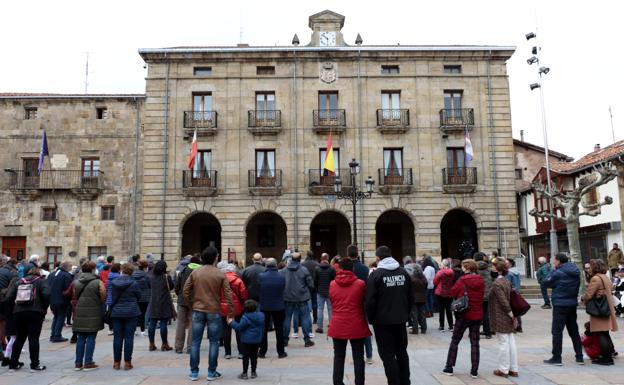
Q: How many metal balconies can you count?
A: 11